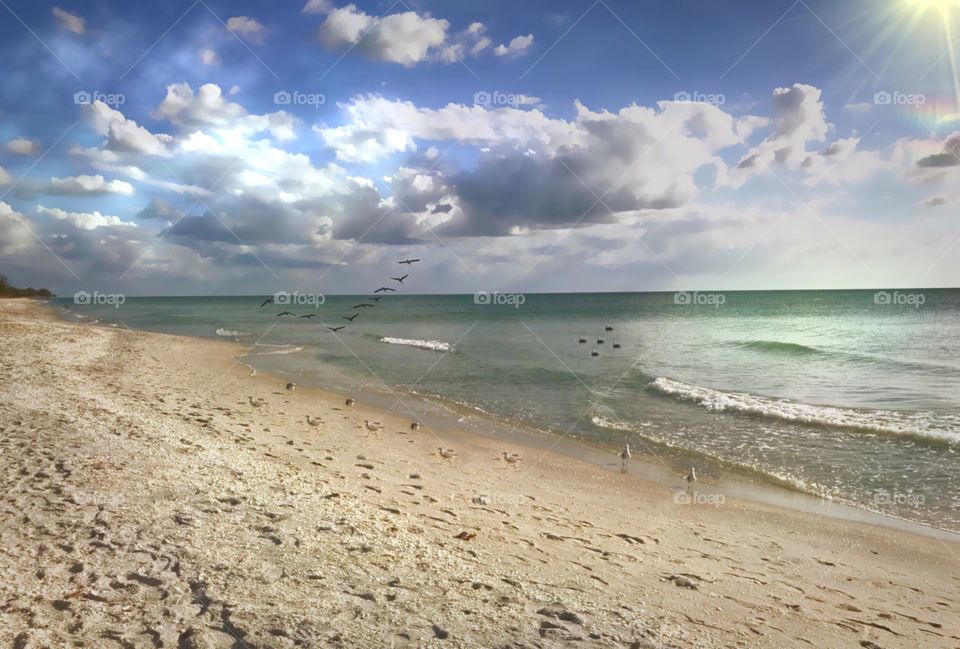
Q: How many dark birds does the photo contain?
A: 15